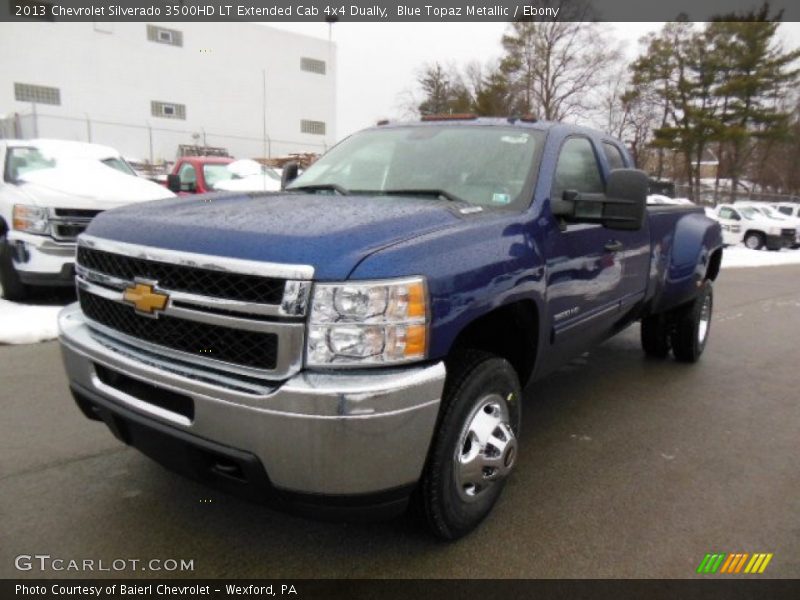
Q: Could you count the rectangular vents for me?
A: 5